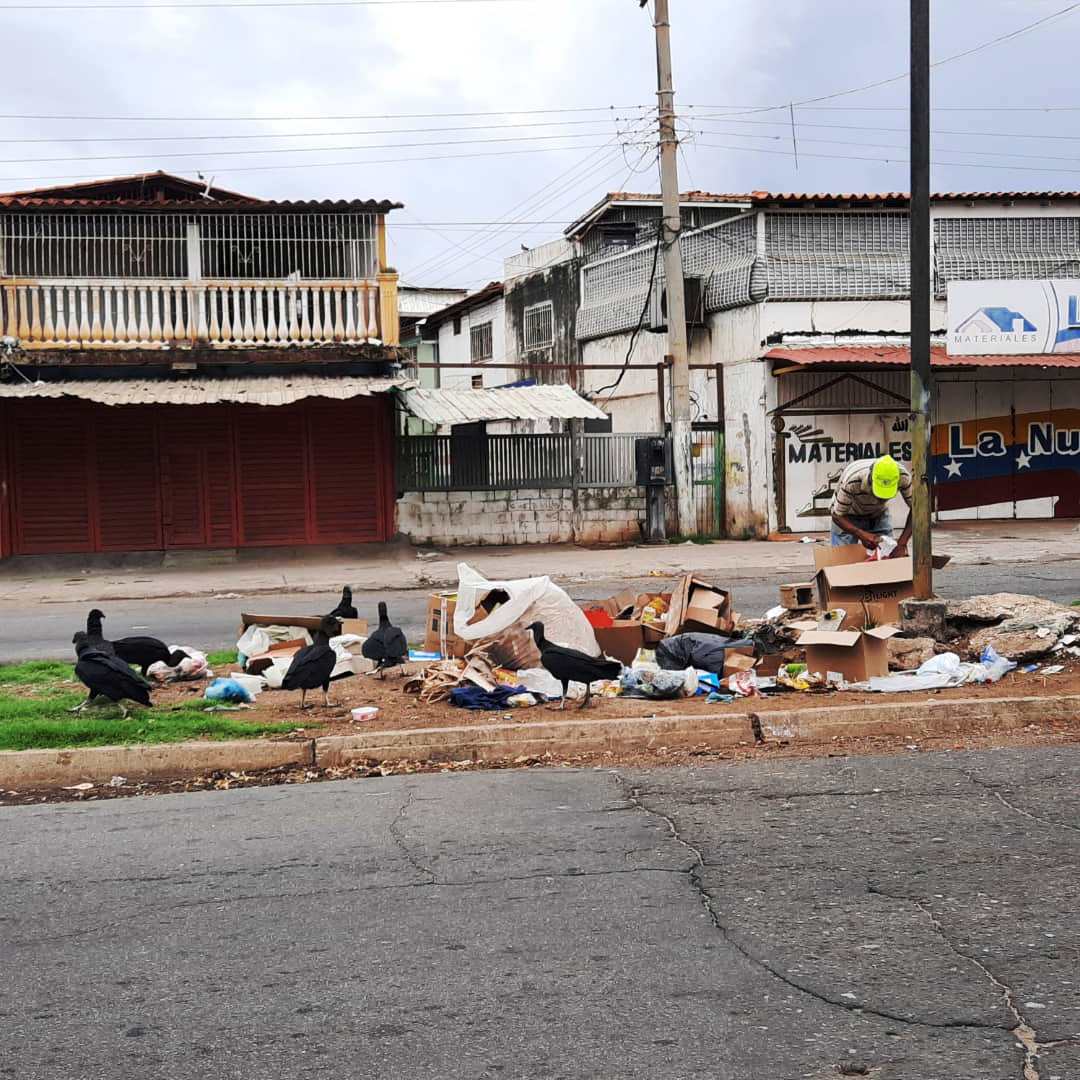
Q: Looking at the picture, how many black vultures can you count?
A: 7